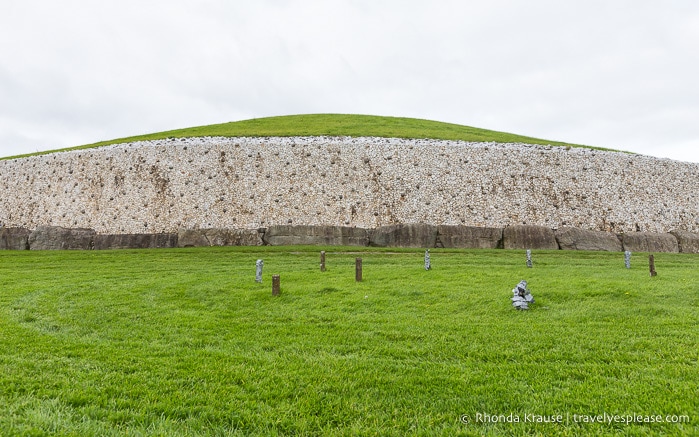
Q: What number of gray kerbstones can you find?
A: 11